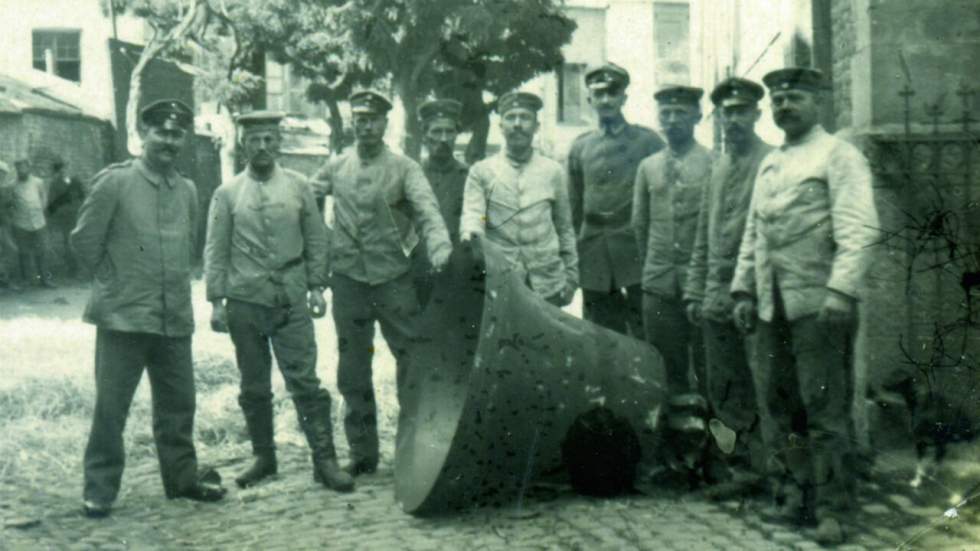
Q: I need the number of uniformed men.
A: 9